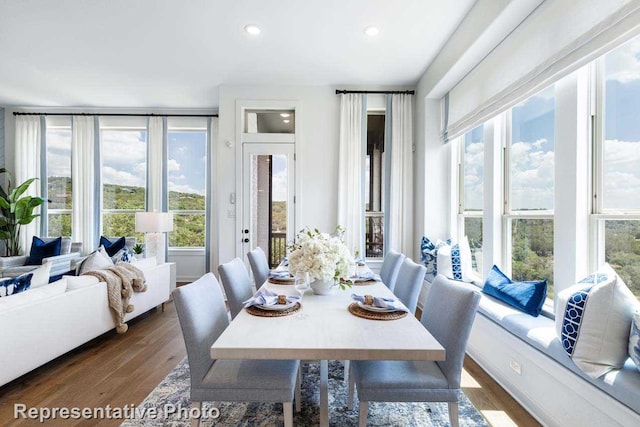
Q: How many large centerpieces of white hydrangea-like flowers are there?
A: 1